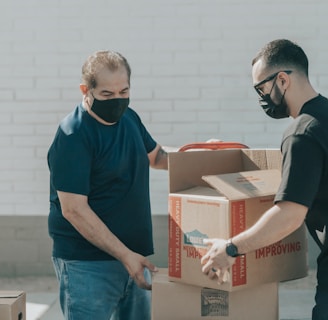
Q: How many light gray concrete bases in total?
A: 1